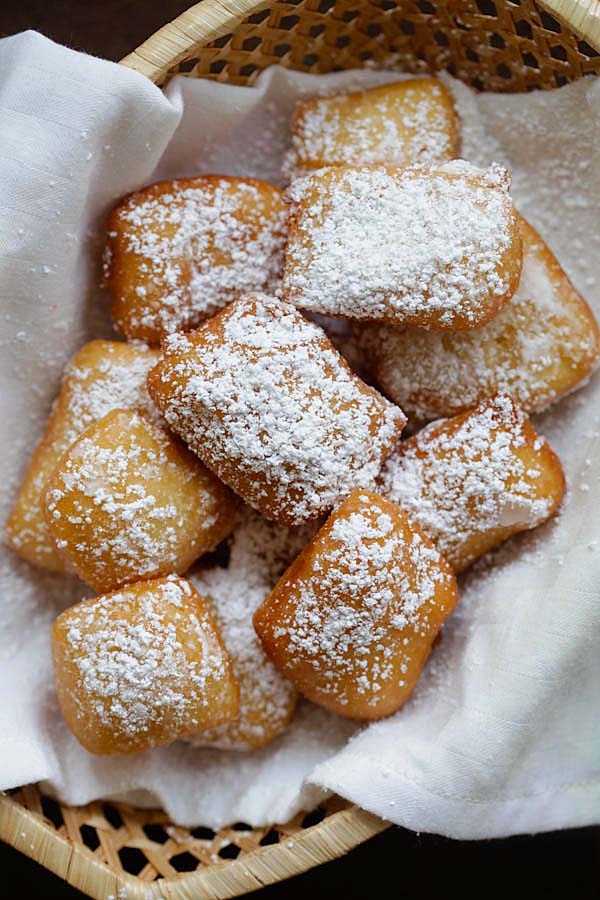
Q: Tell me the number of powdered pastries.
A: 11